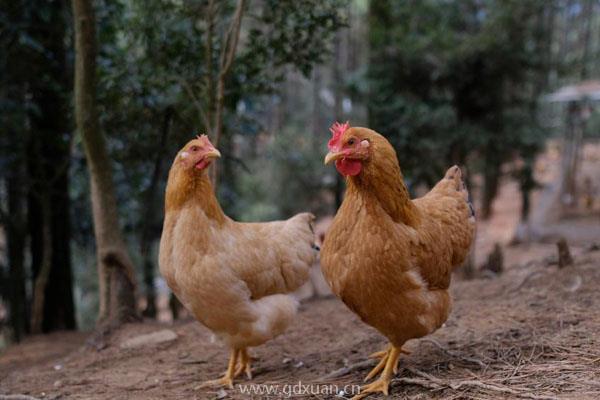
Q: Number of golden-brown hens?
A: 2